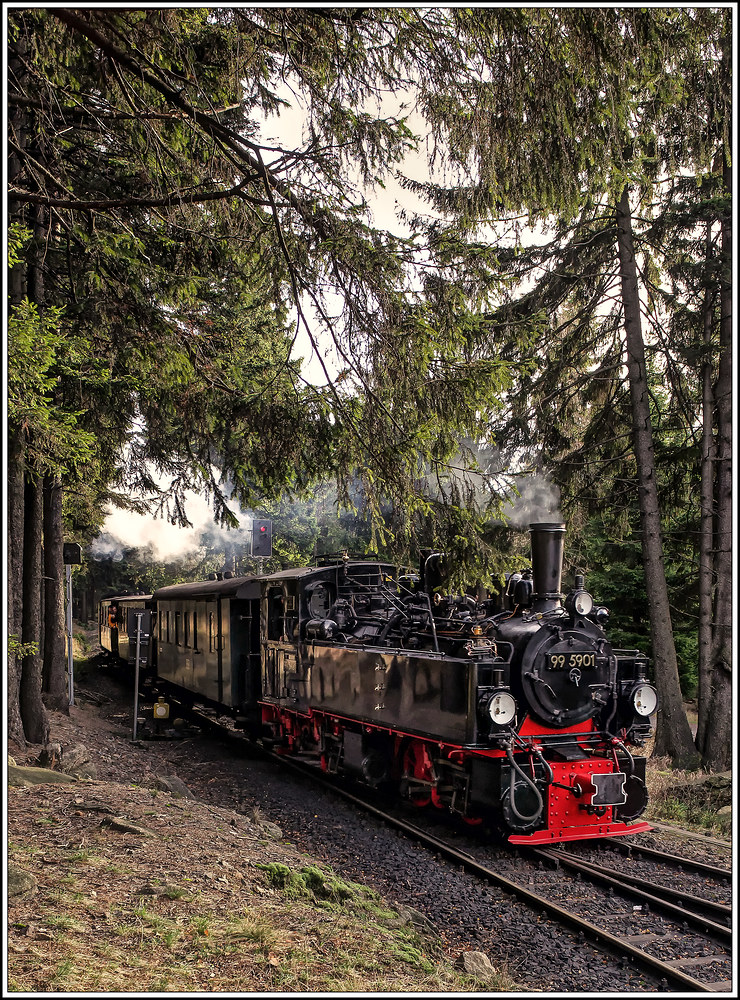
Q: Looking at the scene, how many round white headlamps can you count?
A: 3